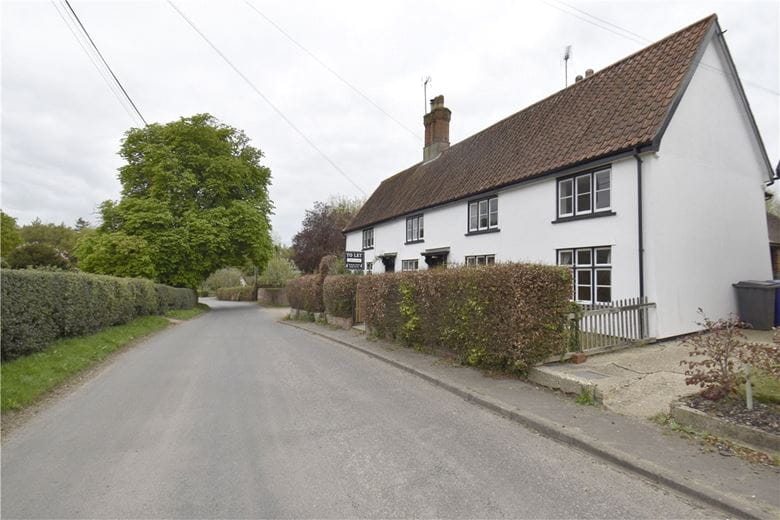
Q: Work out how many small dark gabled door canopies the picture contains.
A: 2